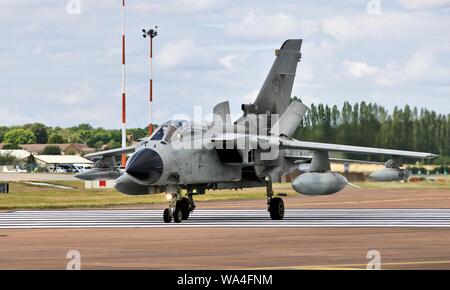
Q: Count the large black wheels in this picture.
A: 2